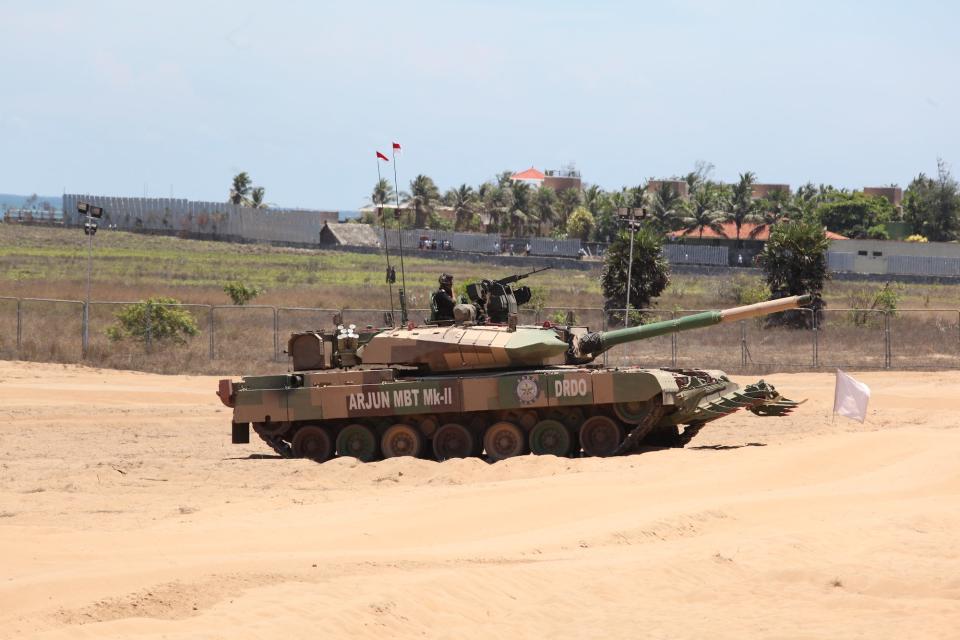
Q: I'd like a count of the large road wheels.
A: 7